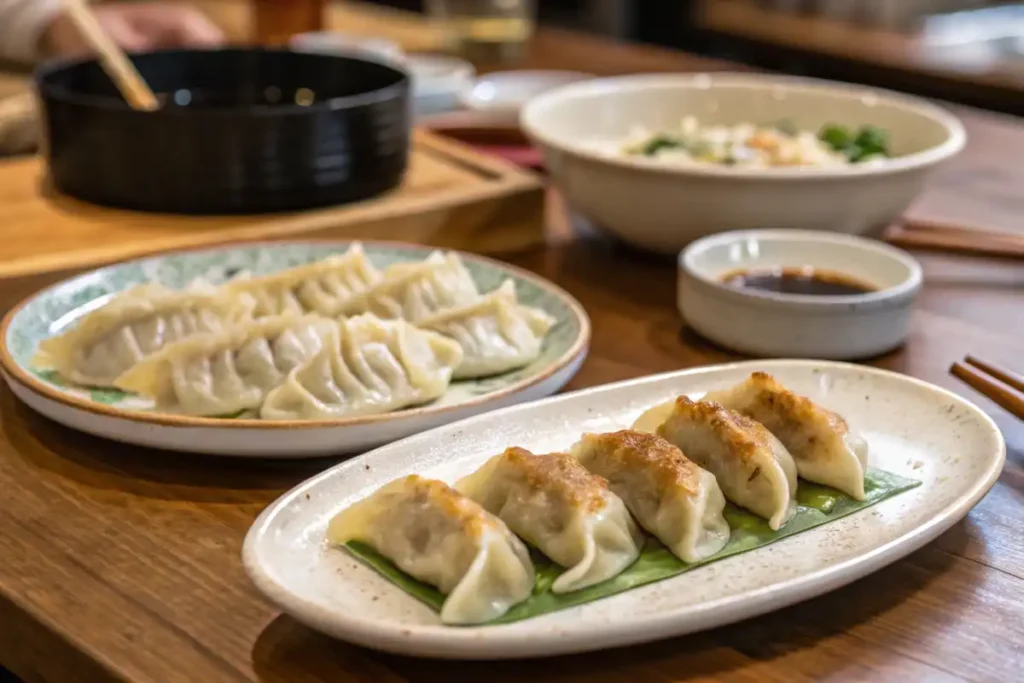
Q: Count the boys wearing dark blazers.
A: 0